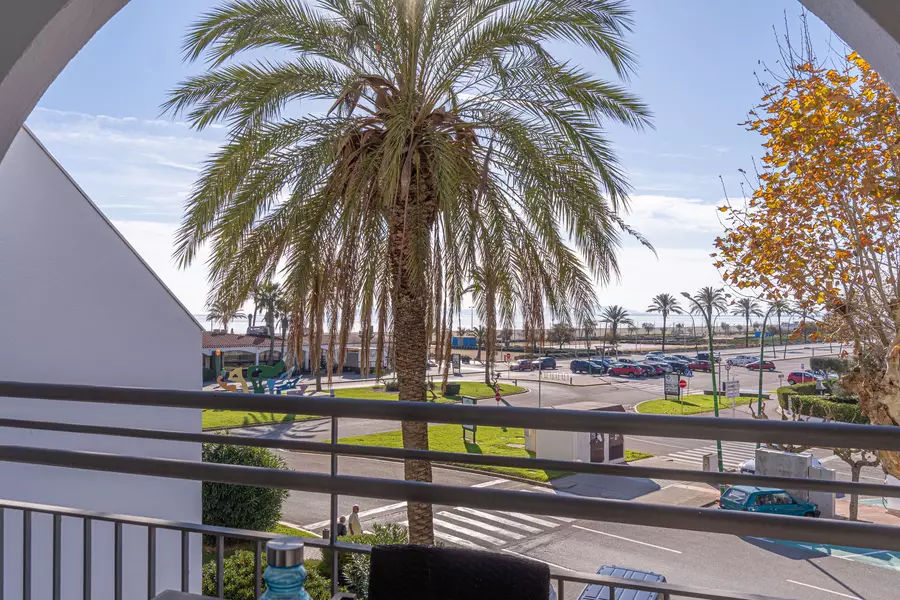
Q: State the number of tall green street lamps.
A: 2